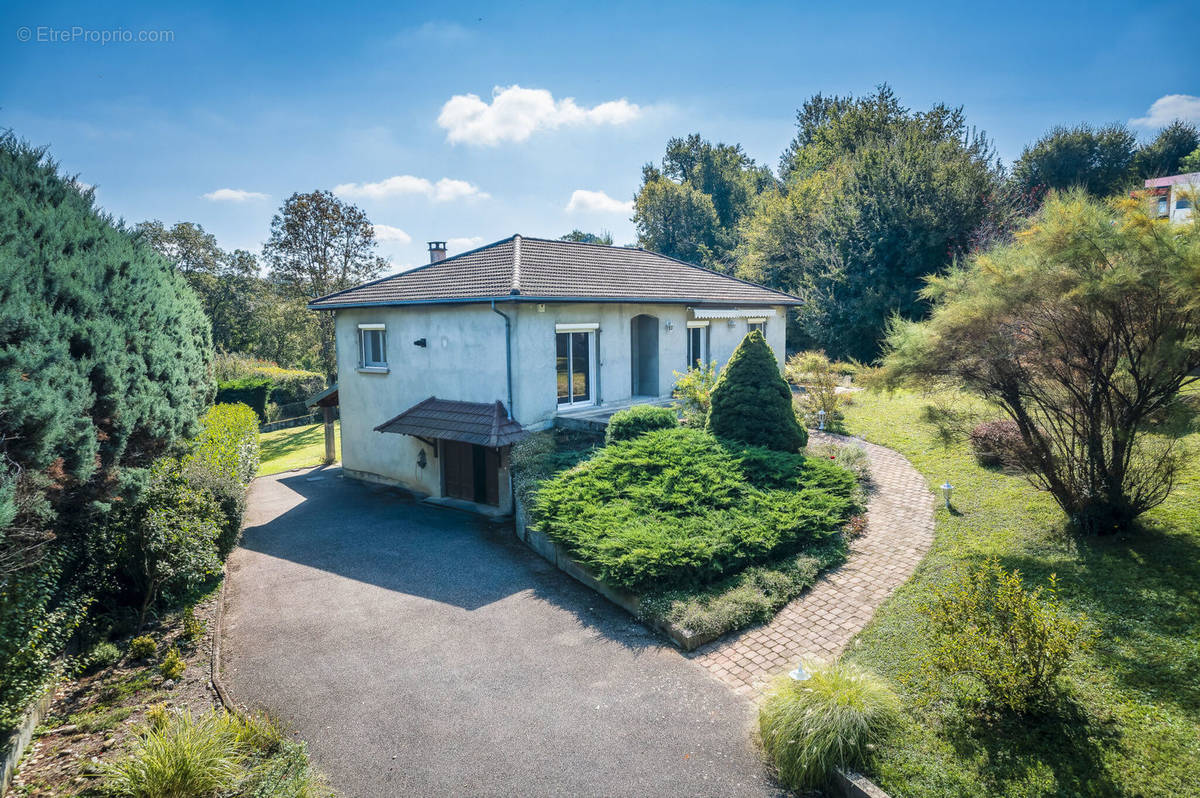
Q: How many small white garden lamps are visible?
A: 3